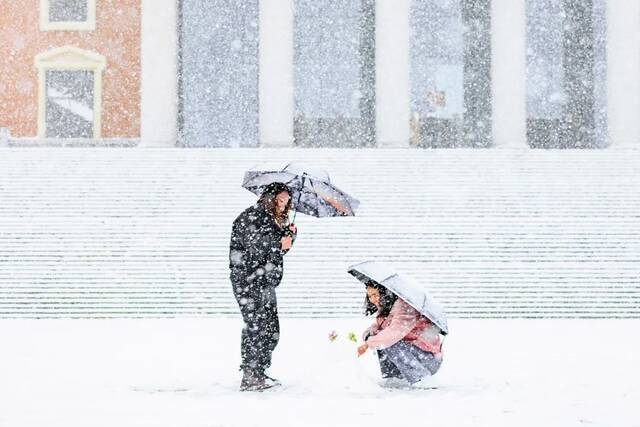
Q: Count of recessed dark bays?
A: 4